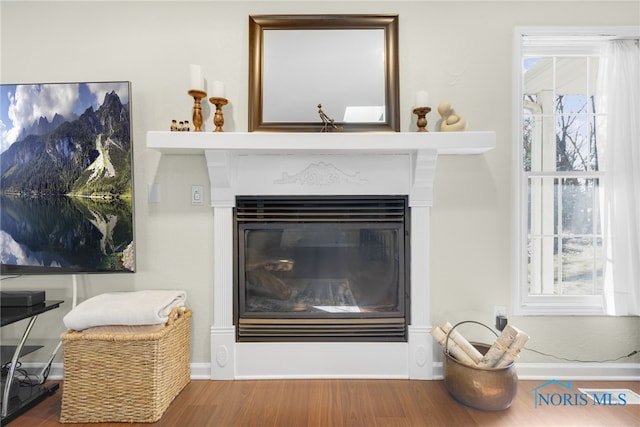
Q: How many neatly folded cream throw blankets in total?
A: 1